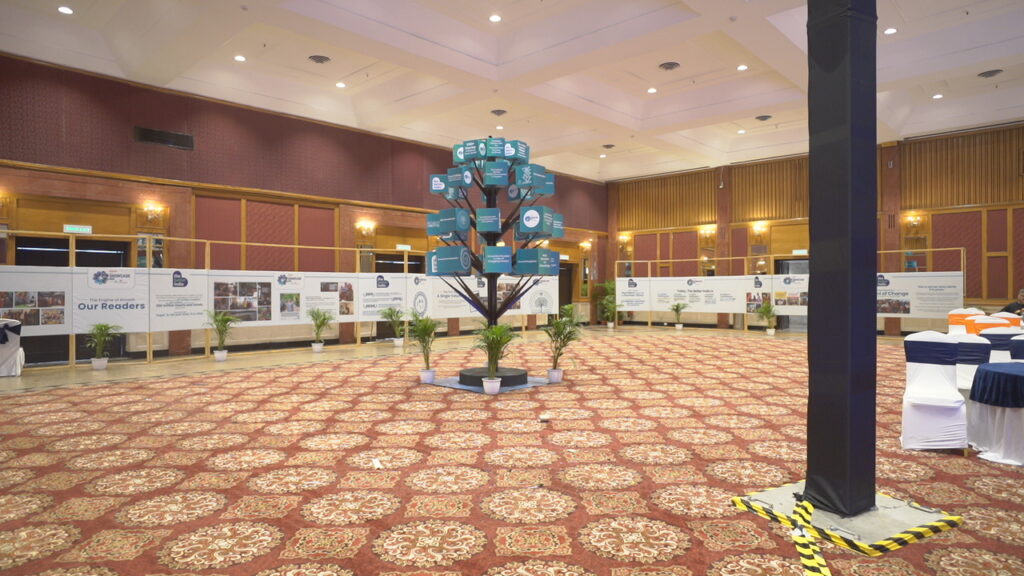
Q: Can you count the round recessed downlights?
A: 11